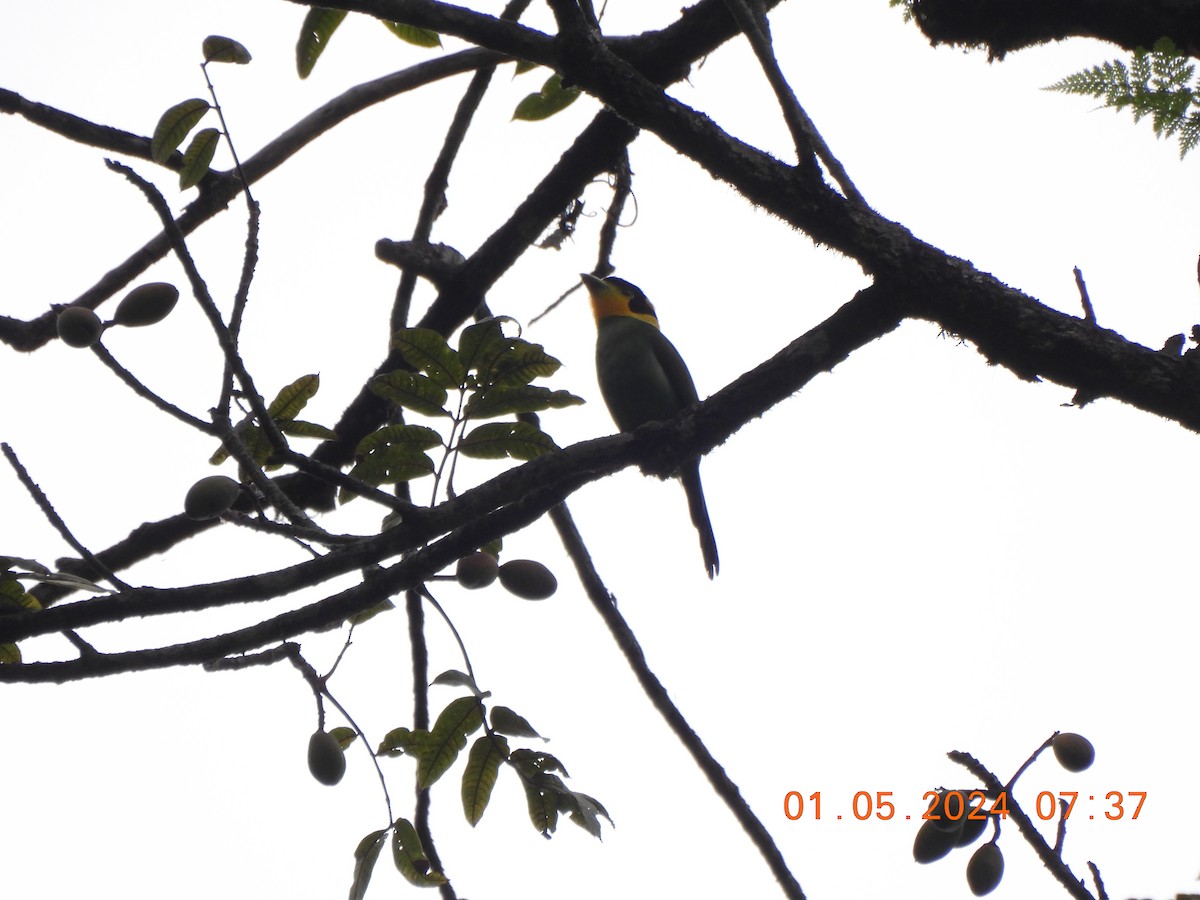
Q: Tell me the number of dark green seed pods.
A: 11